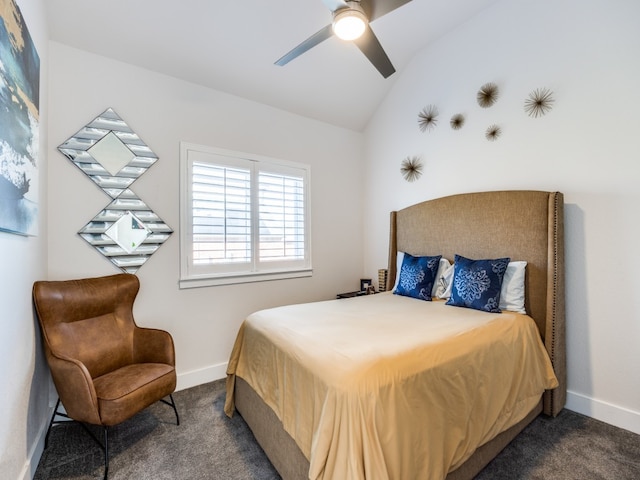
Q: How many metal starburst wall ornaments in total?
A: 6